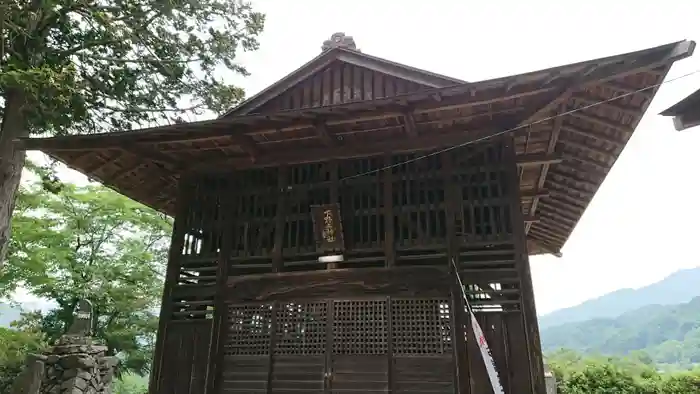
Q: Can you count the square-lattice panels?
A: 4